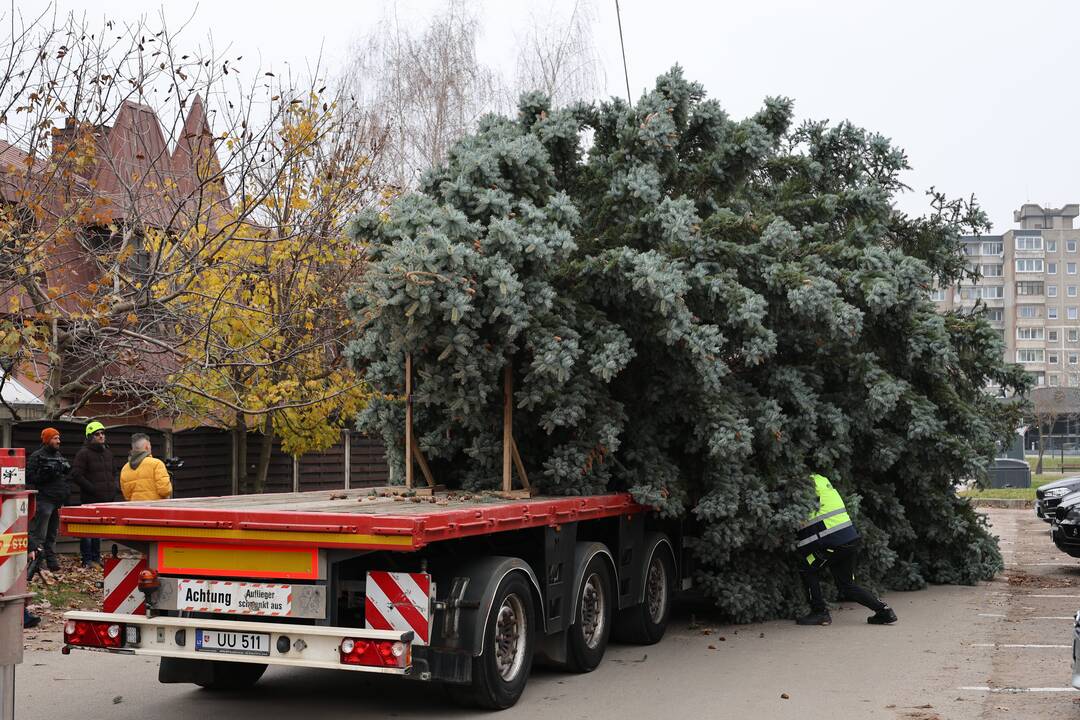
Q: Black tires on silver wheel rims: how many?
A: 3